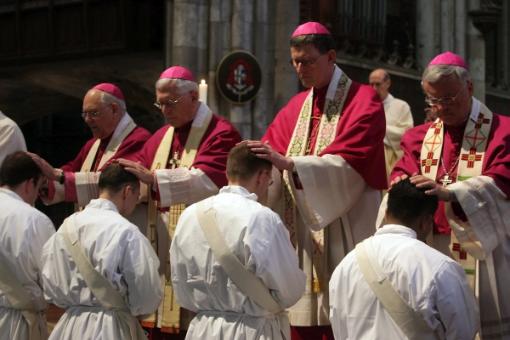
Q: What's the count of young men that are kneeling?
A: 4